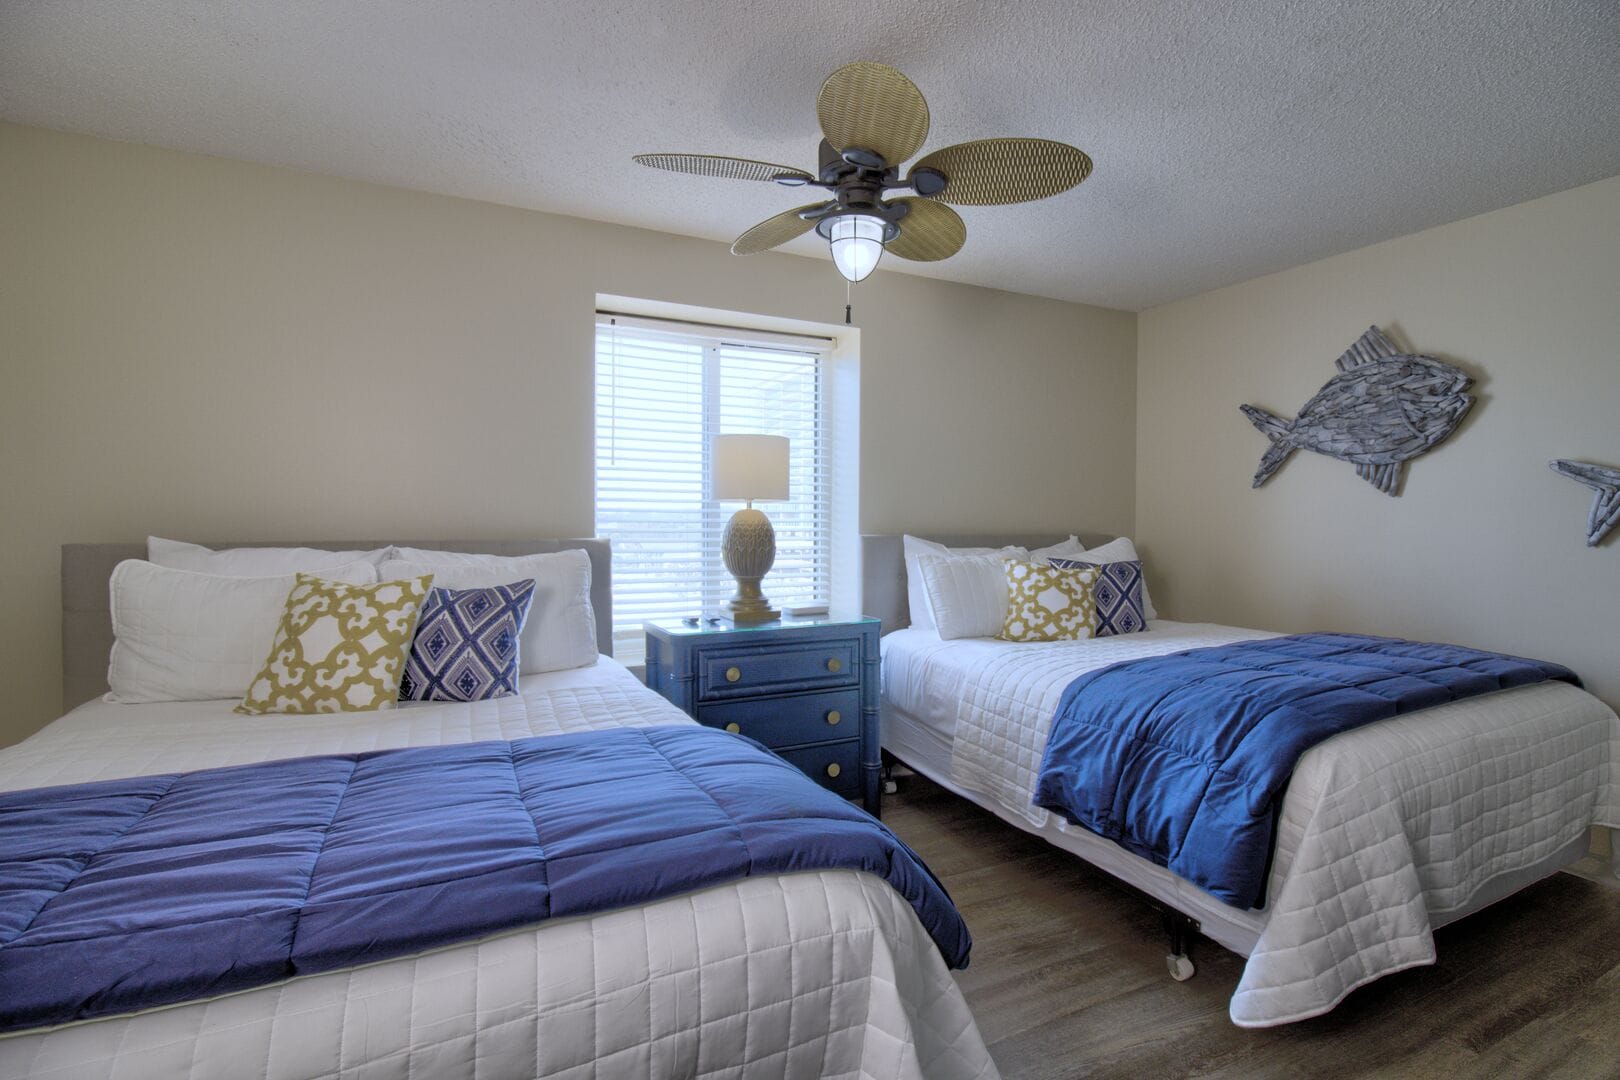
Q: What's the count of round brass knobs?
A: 5